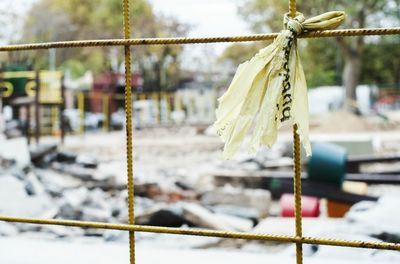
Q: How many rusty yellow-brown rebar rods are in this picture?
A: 4